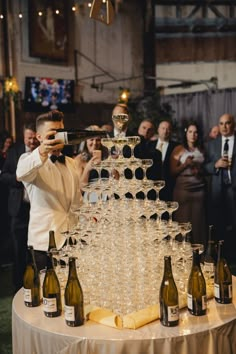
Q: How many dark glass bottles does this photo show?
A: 9